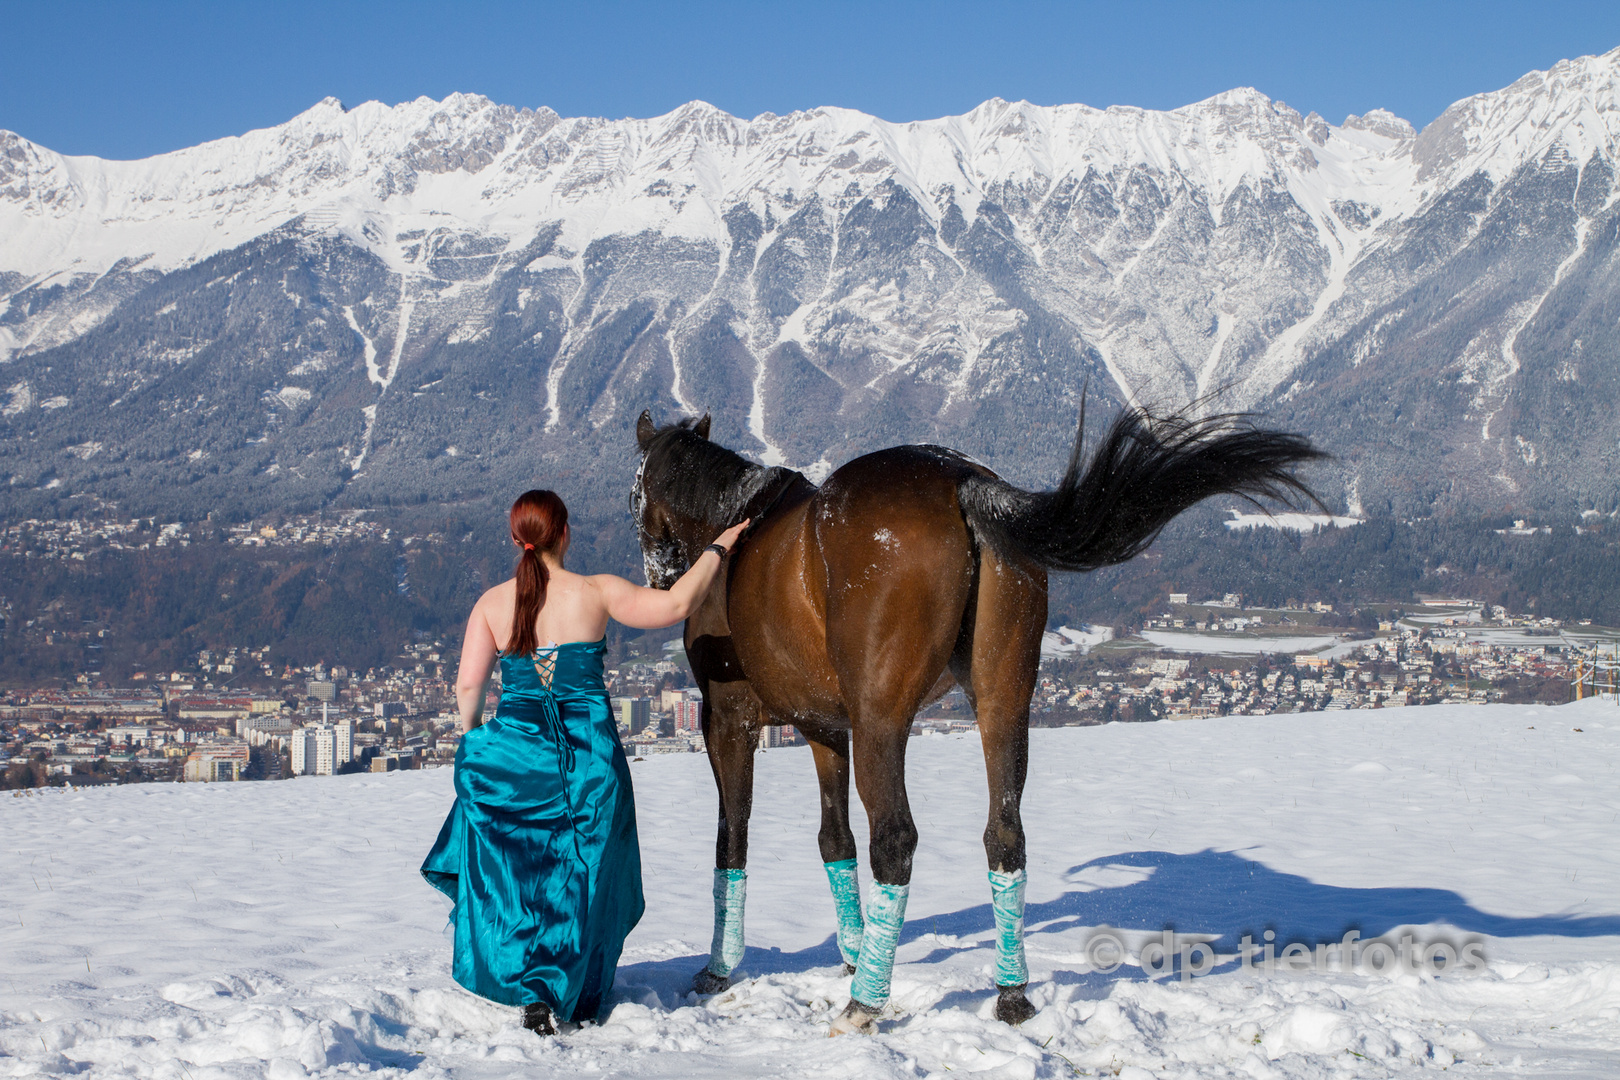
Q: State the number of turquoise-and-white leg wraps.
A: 4